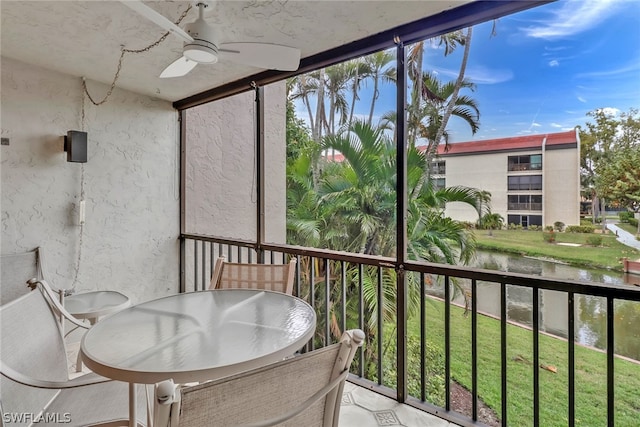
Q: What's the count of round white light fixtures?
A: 1